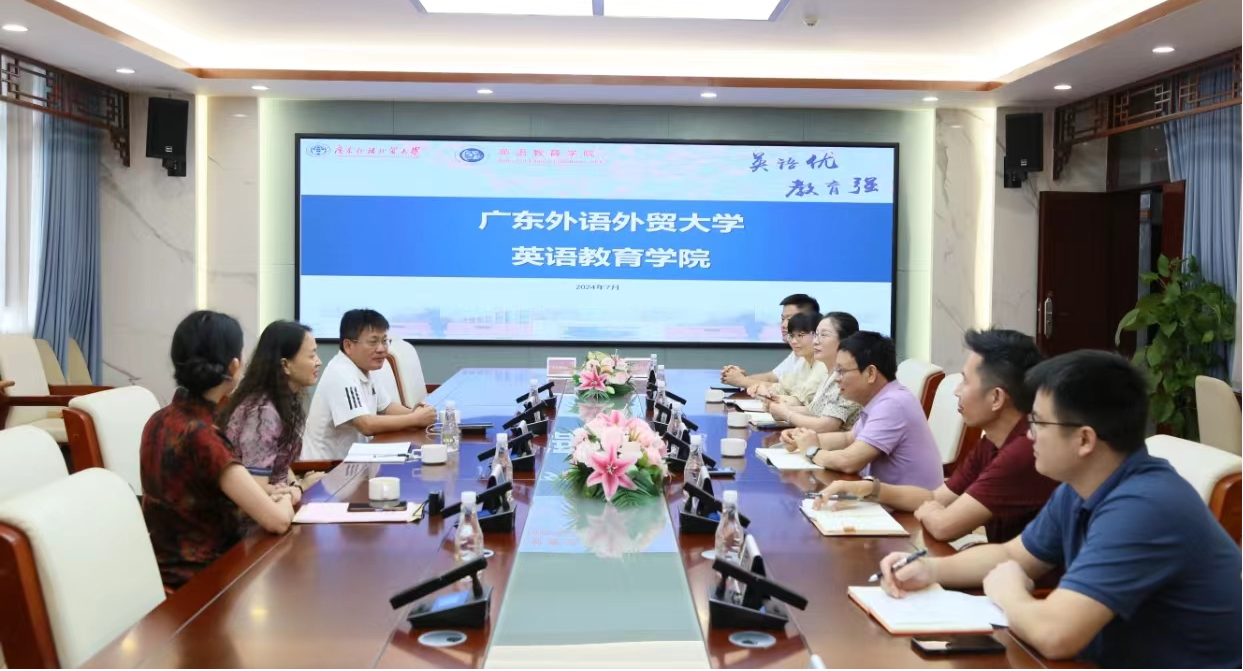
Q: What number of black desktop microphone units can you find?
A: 10